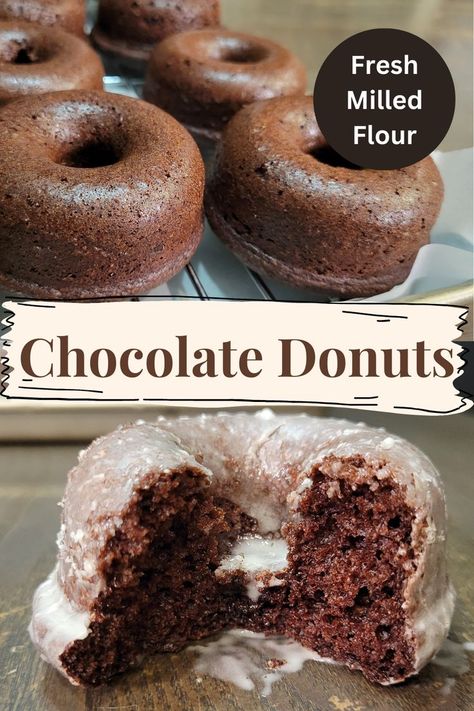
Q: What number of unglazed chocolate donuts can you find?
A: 6